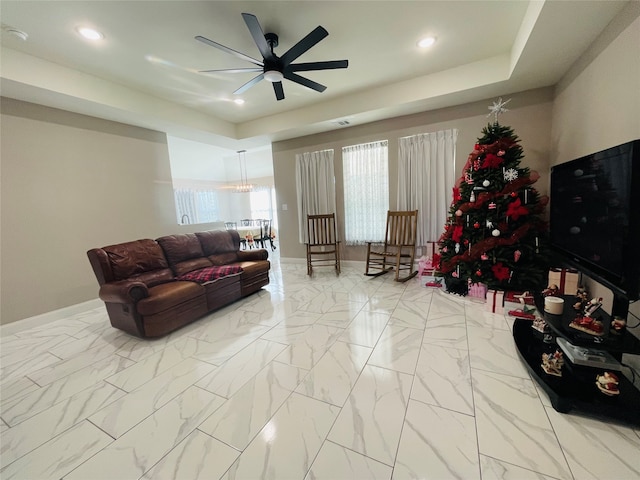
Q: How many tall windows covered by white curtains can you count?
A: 3